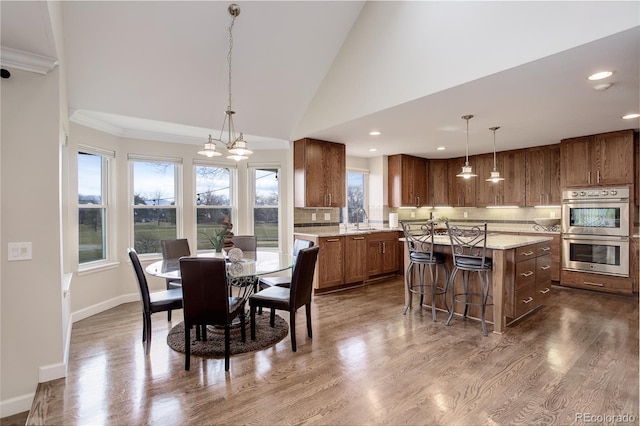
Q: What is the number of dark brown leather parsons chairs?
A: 6